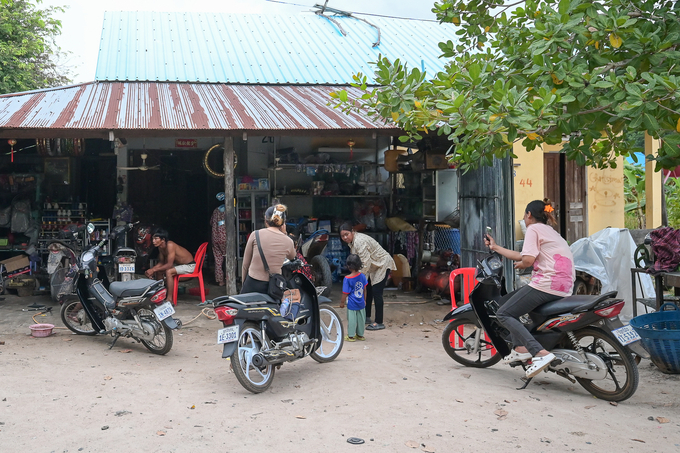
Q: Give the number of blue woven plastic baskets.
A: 1